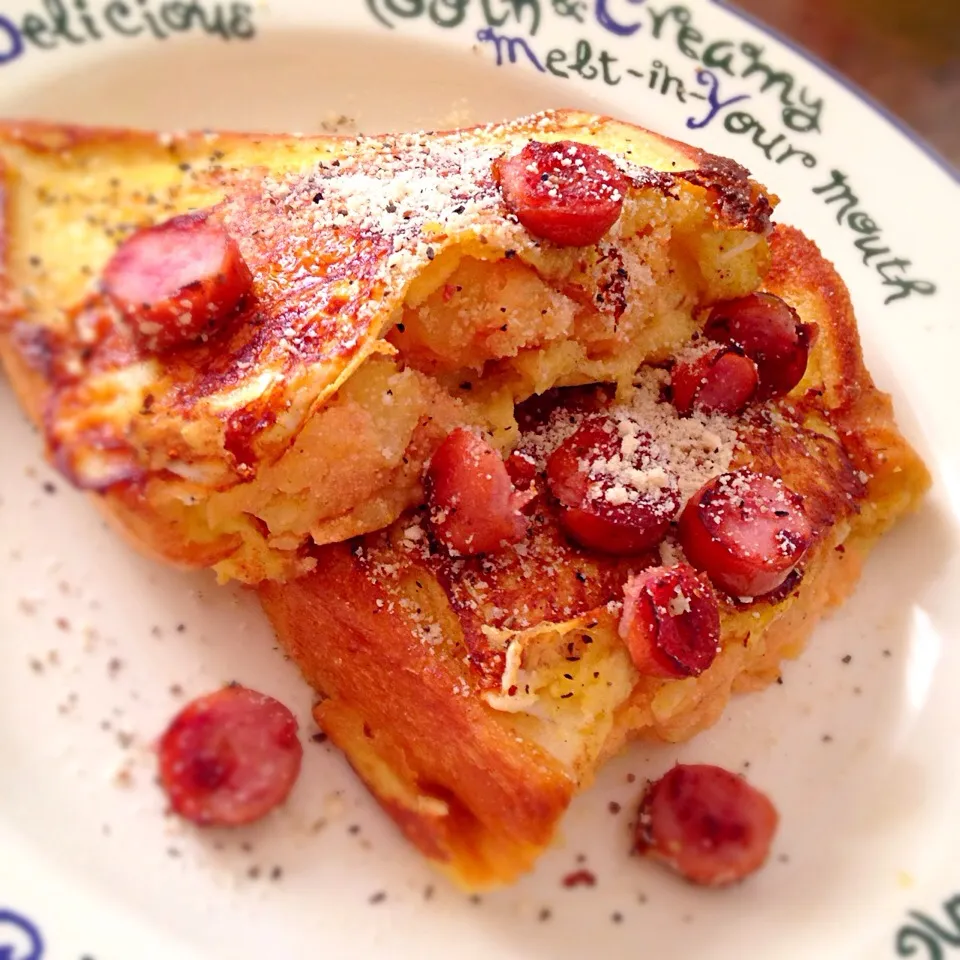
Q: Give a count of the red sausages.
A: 10